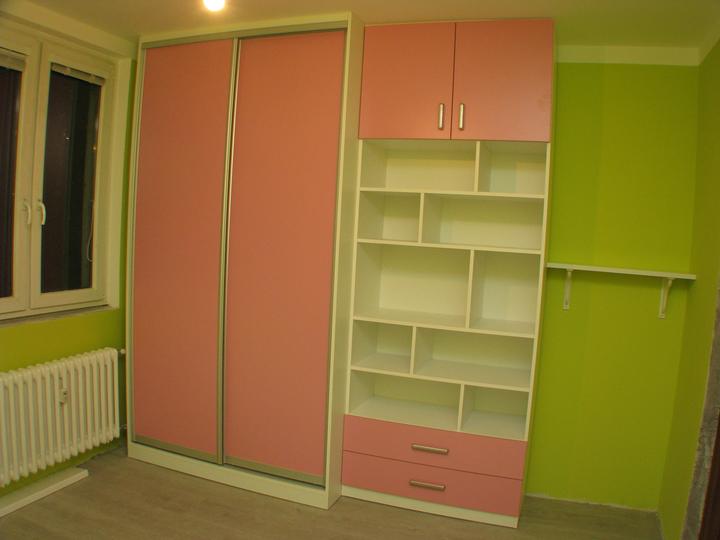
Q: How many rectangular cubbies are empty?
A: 10